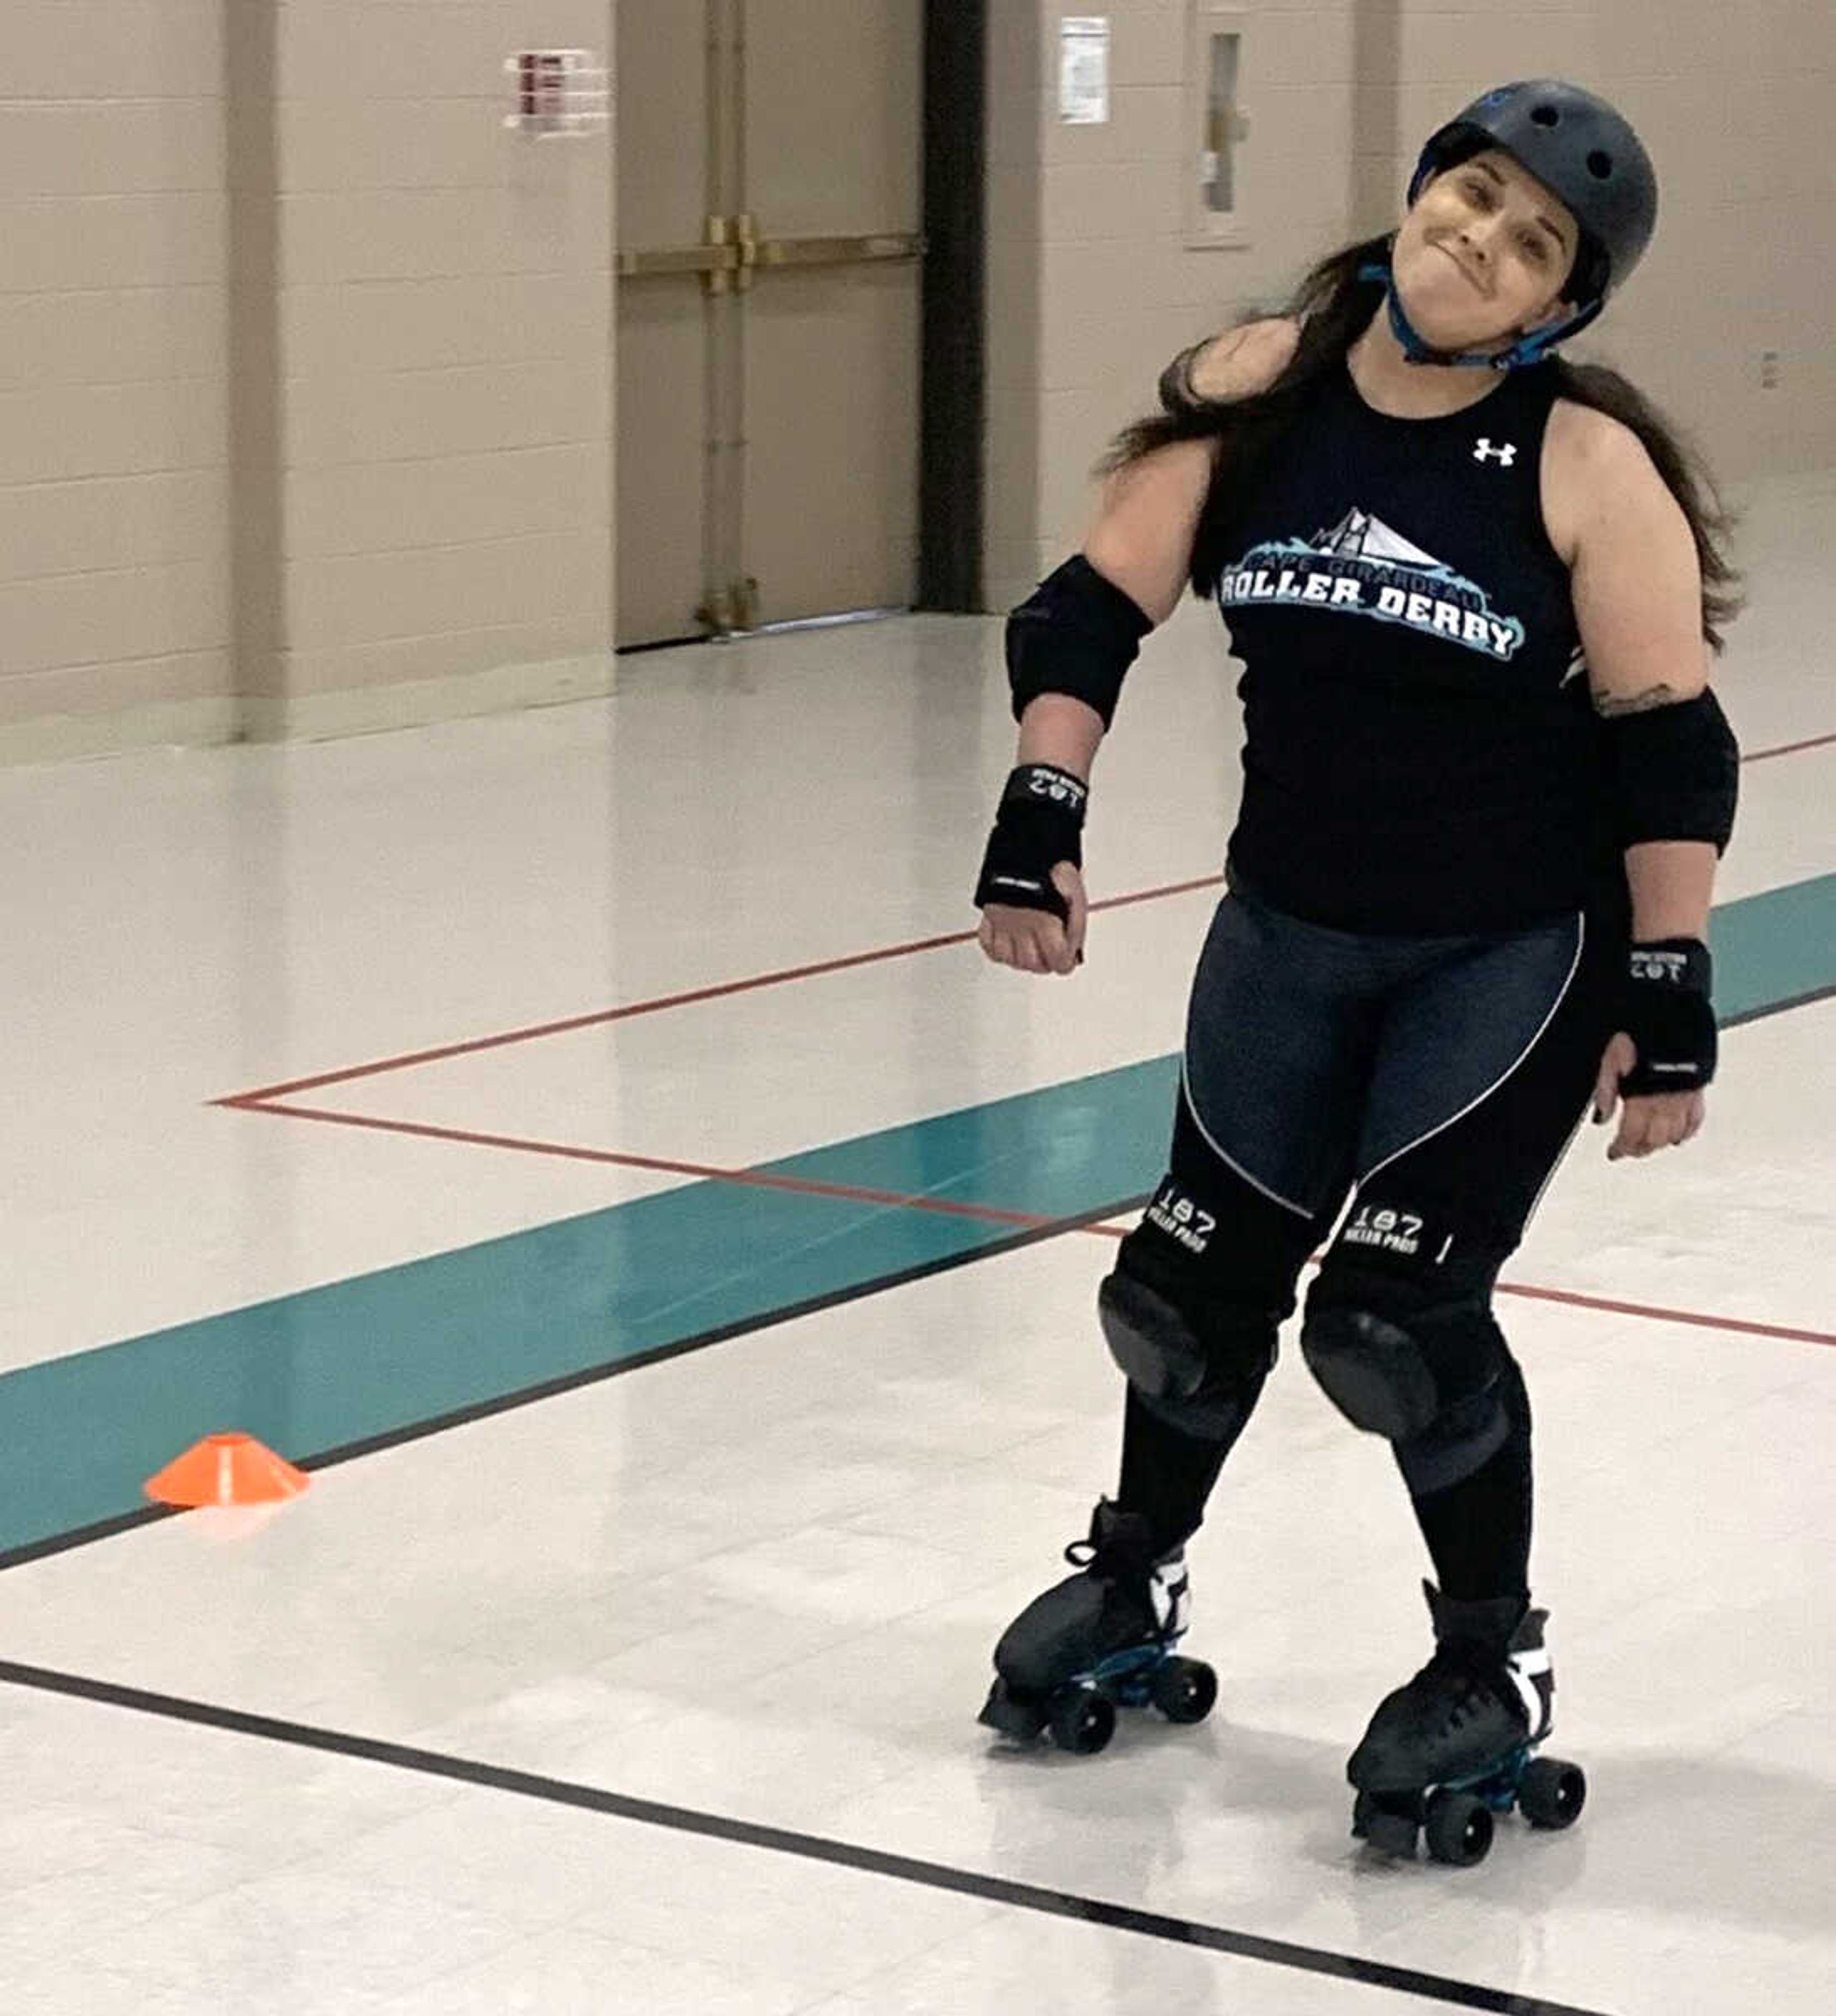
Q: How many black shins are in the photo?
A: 2